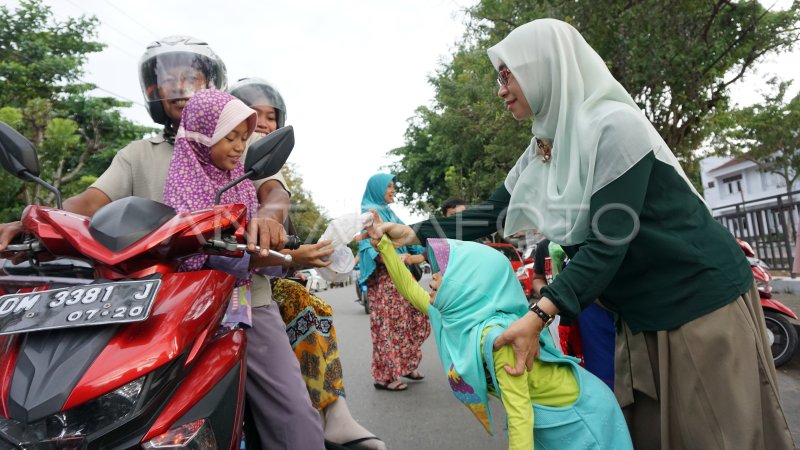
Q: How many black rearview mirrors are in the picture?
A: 2